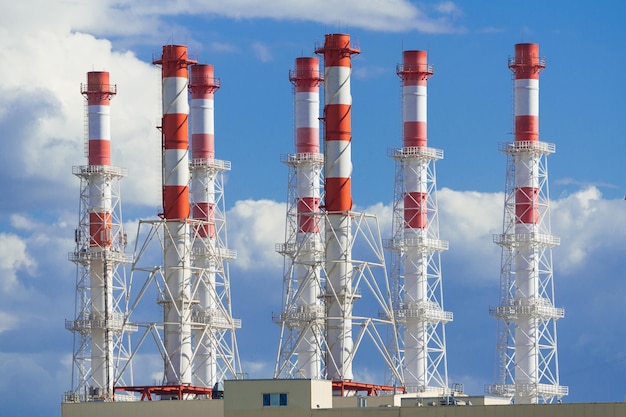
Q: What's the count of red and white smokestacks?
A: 7